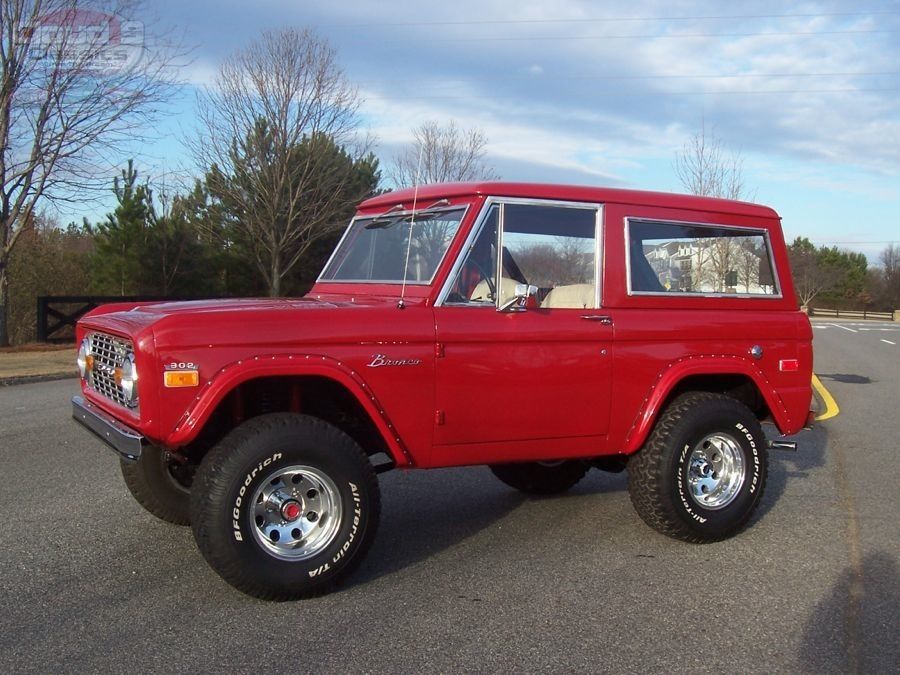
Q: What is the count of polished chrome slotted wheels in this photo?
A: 2